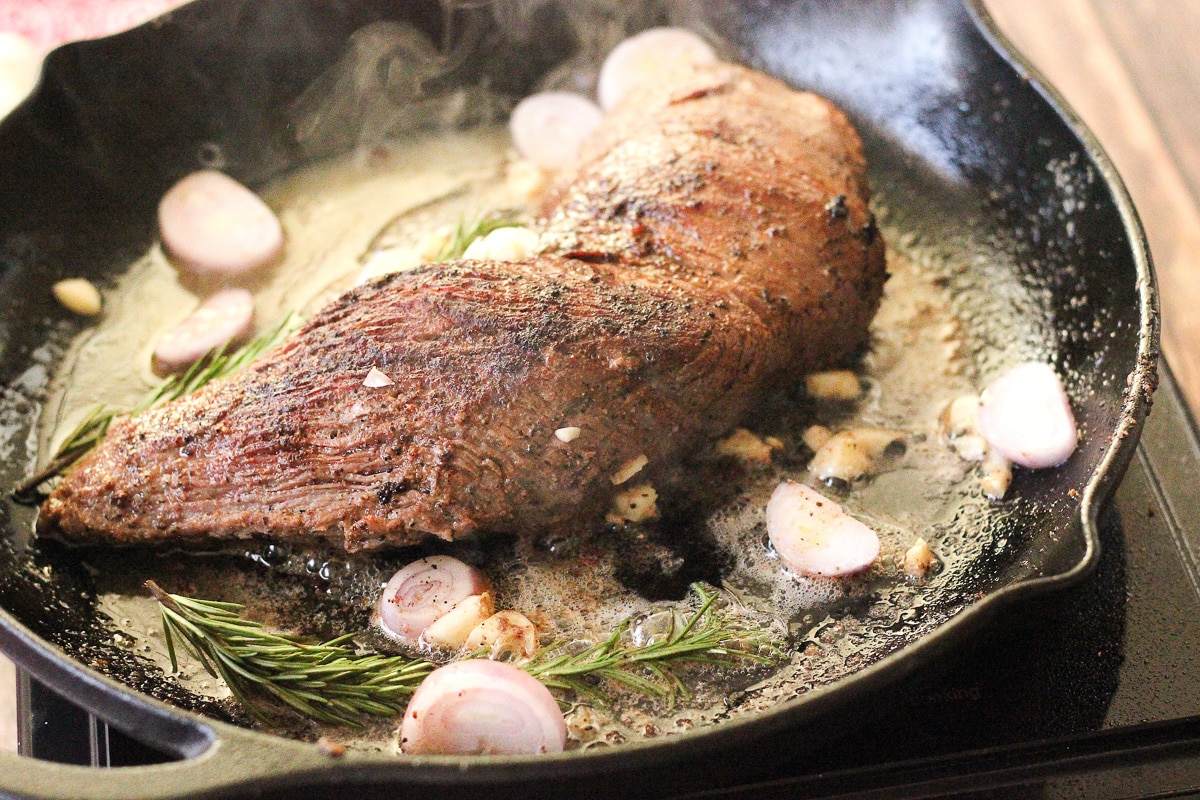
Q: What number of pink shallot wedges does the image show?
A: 8